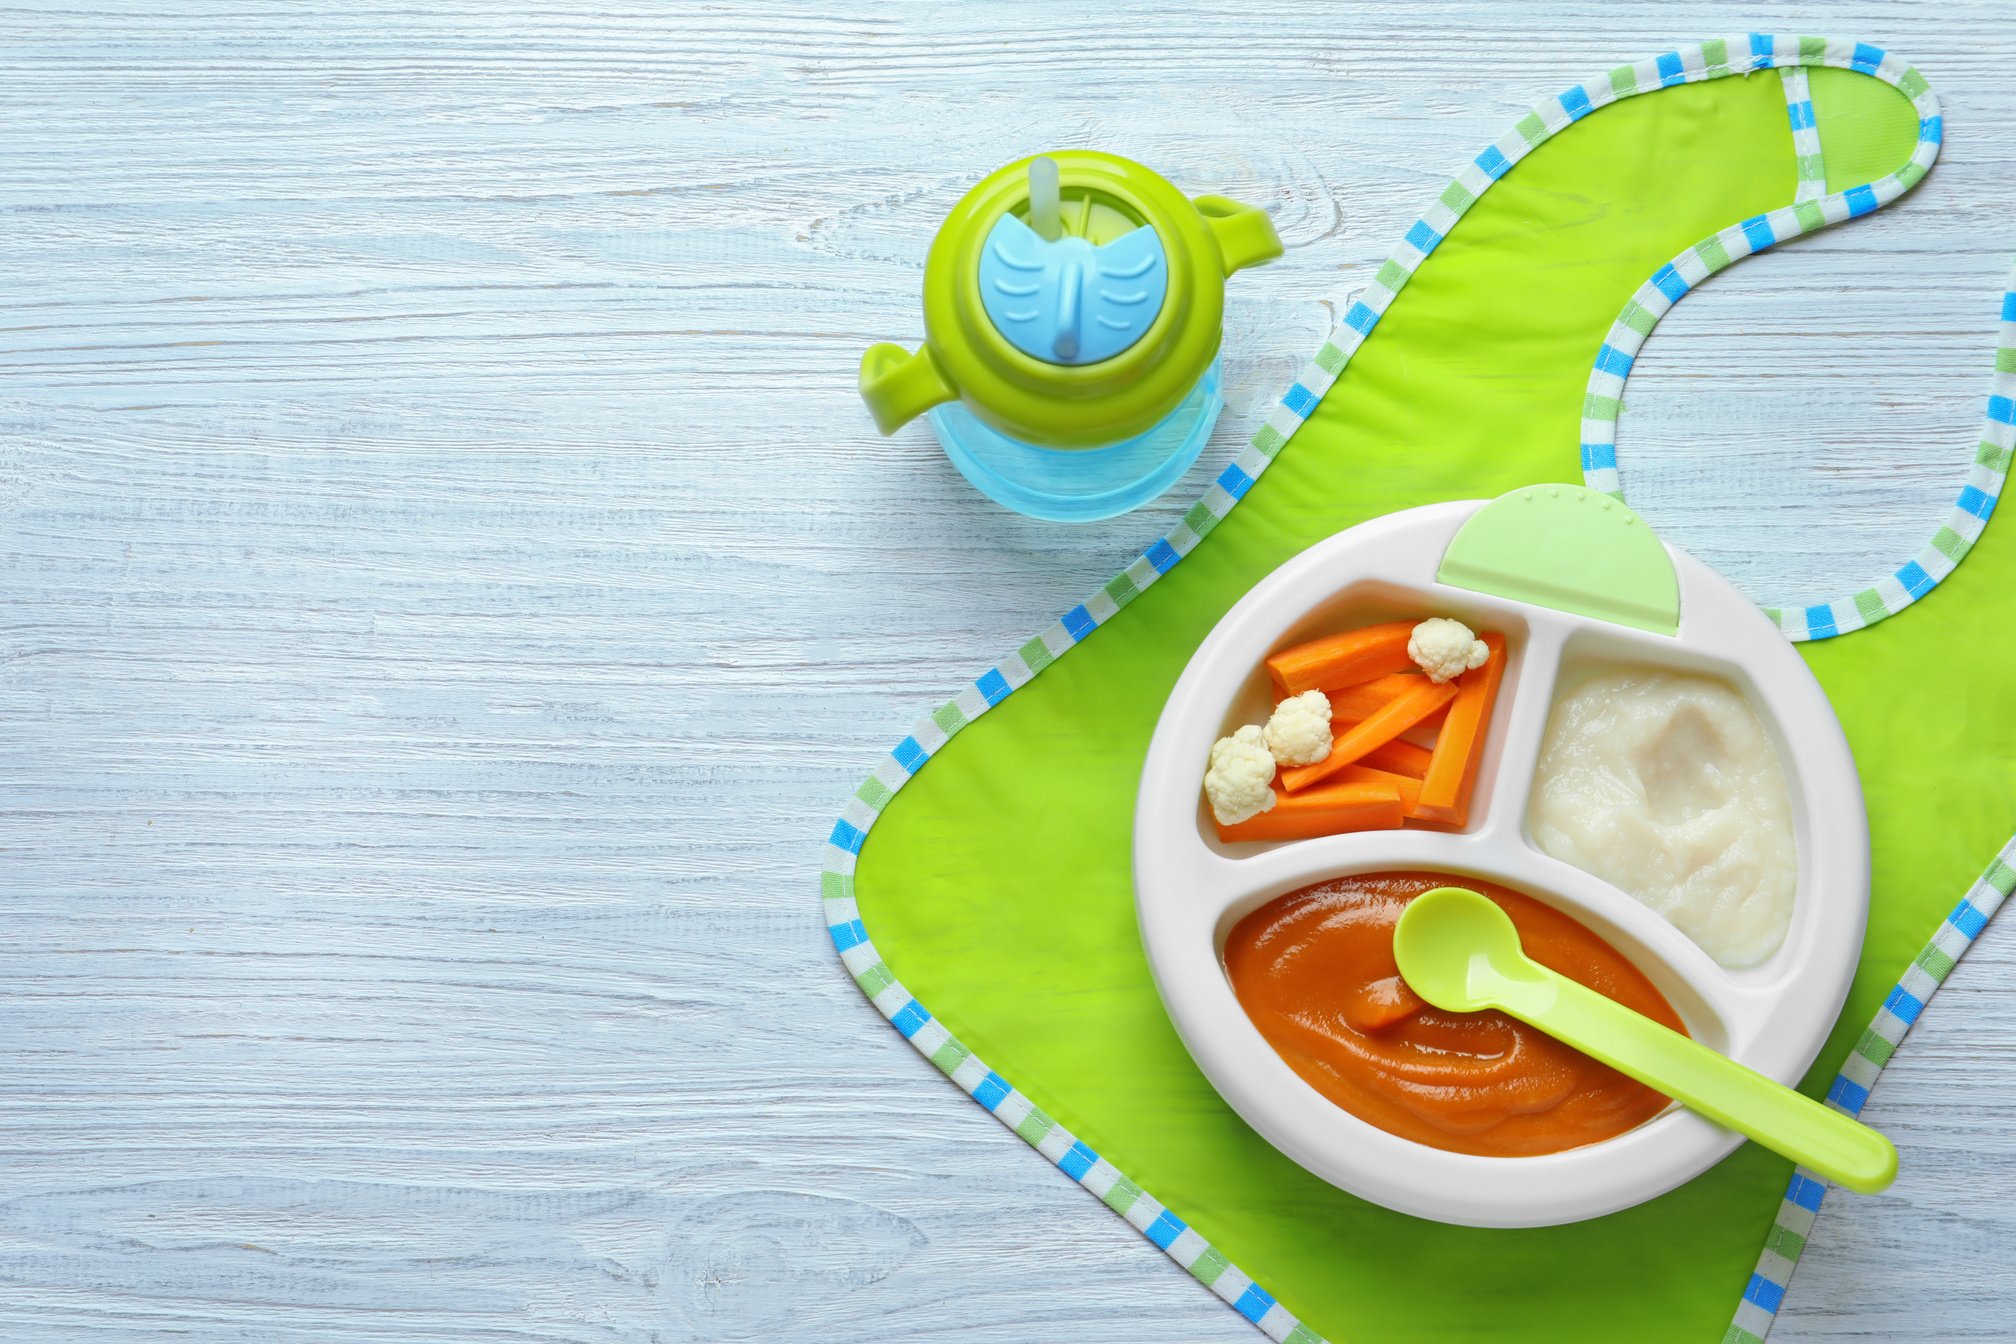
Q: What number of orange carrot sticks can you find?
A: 7